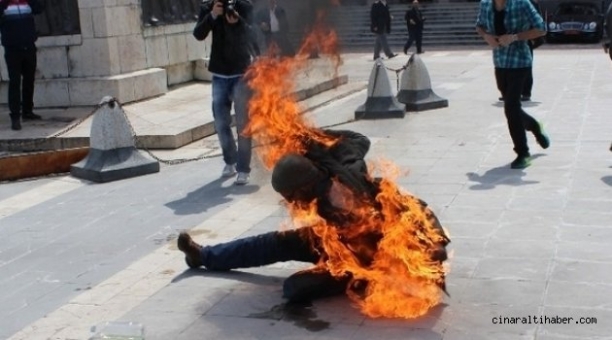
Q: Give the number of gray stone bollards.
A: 3